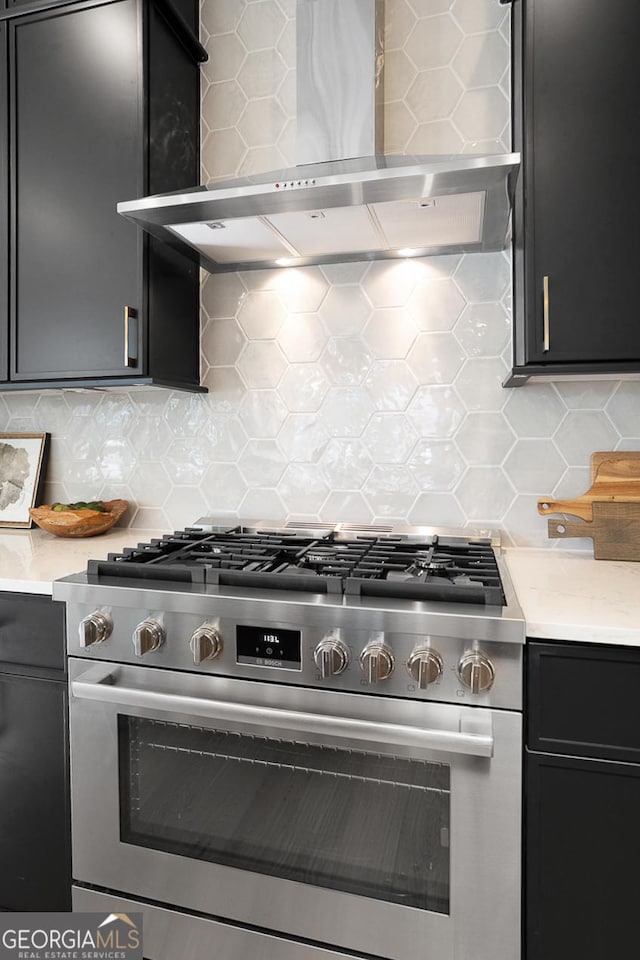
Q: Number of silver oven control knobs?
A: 7